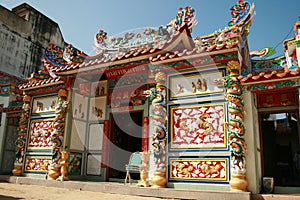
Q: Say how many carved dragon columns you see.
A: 4